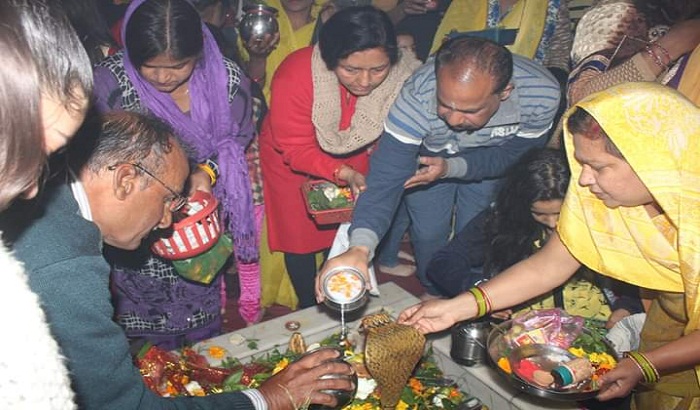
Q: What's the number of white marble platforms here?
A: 1